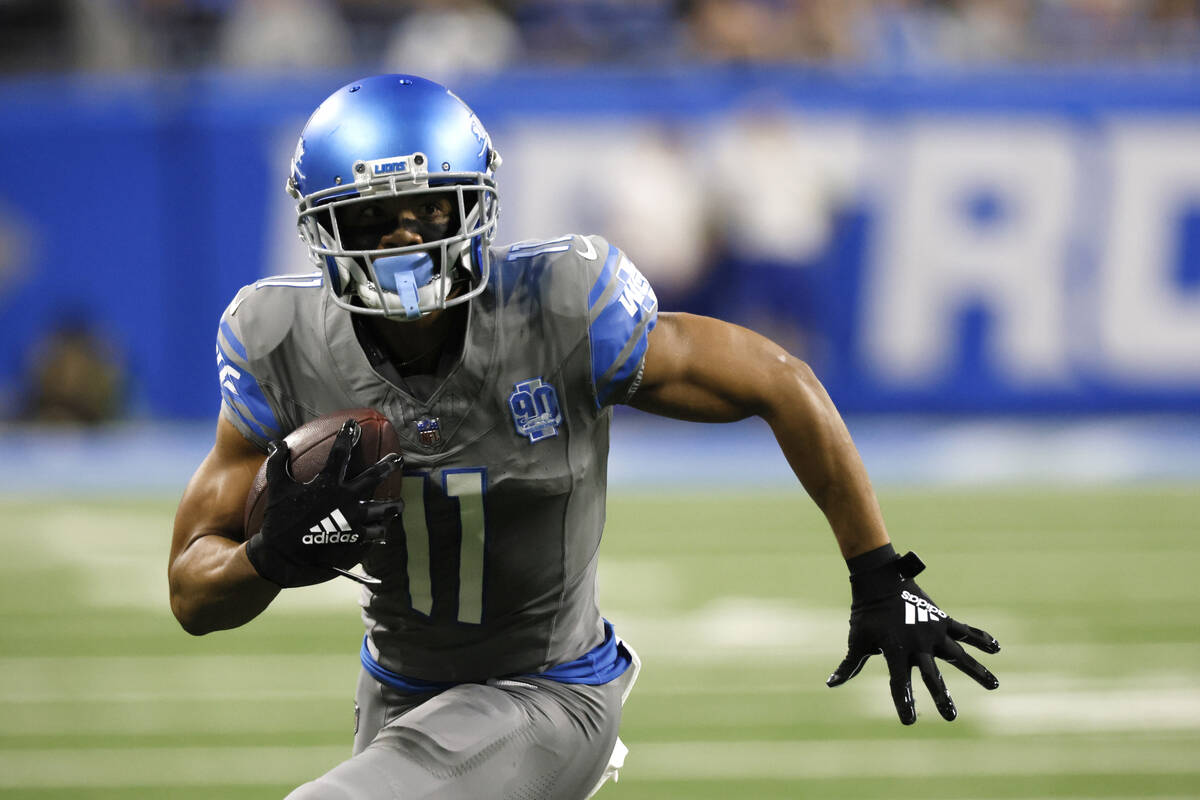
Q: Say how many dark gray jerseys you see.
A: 1